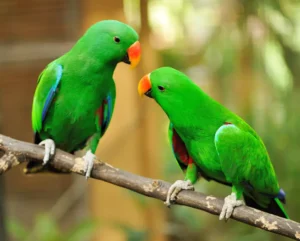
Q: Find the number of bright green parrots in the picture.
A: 2